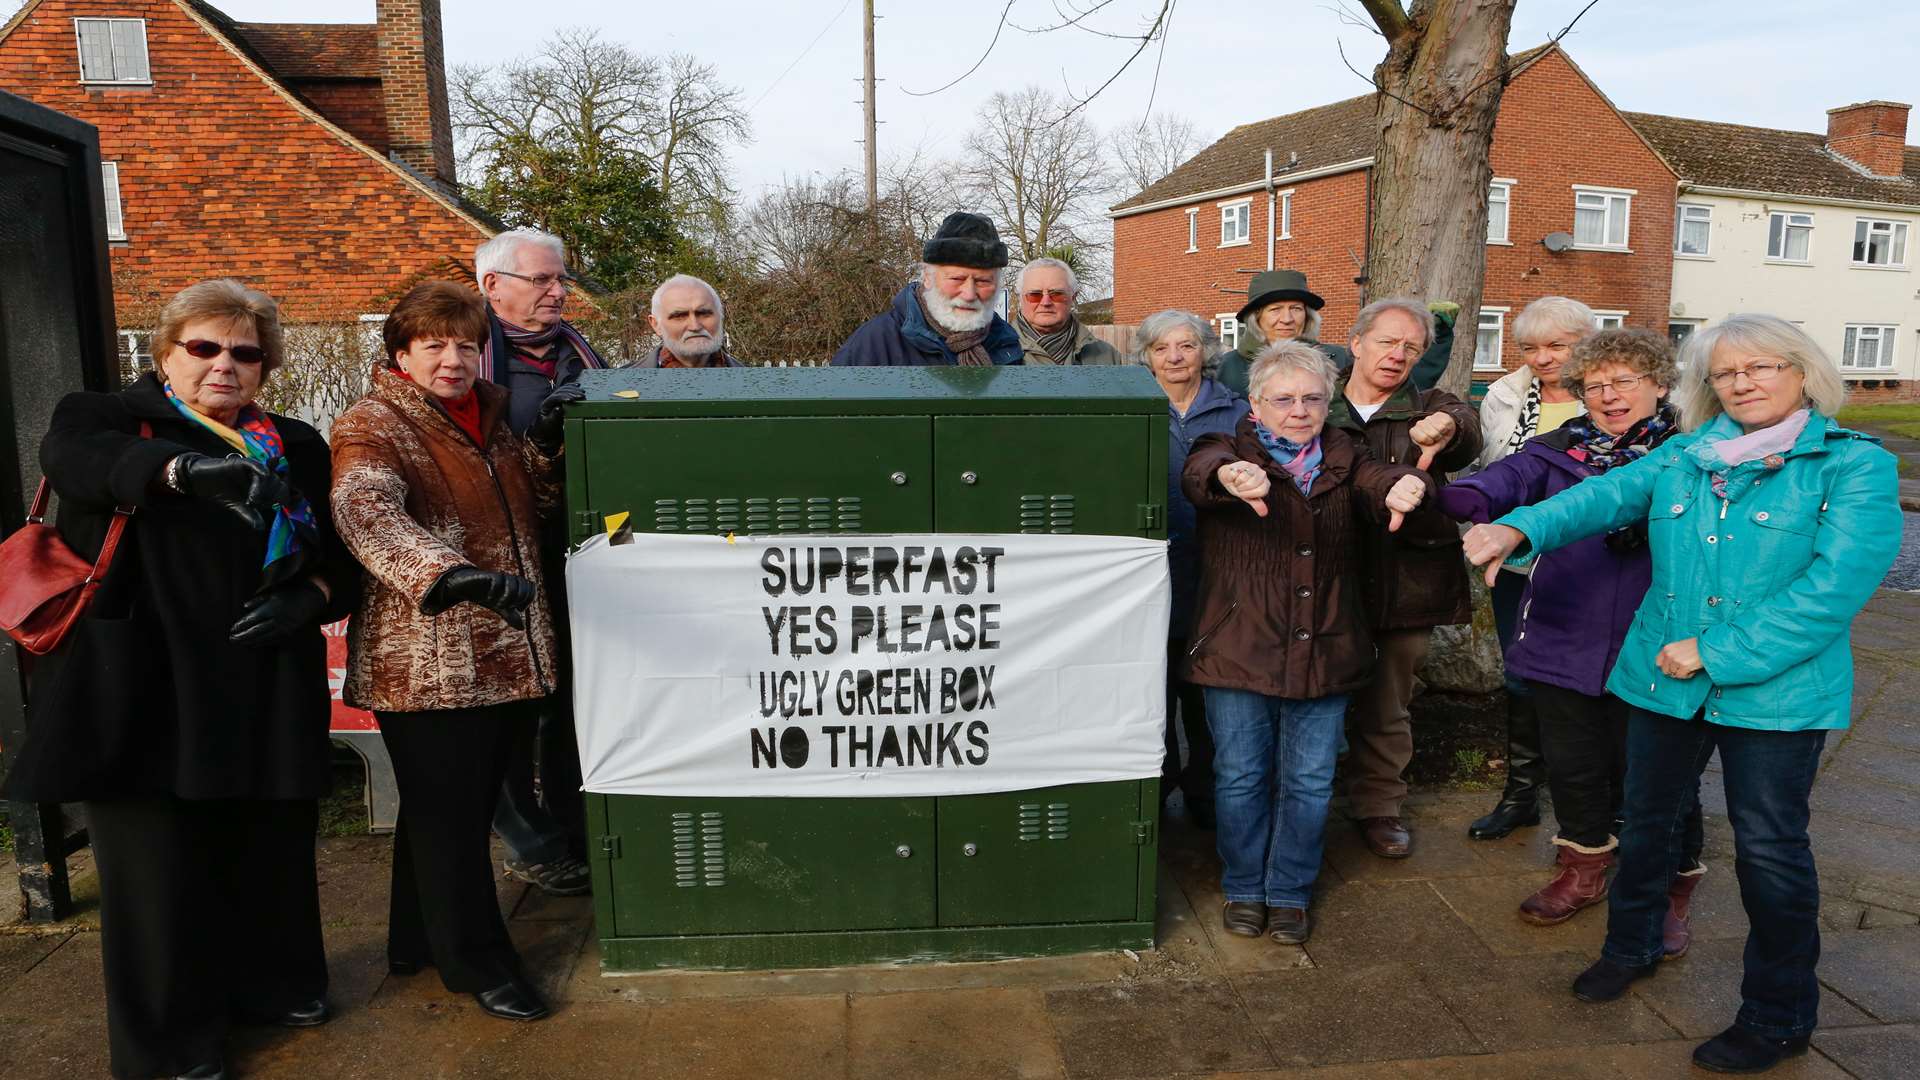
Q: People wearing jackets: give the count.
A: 13